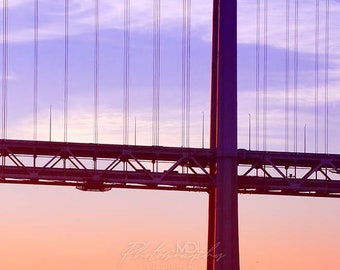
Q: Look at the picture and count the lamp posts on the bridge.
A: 5